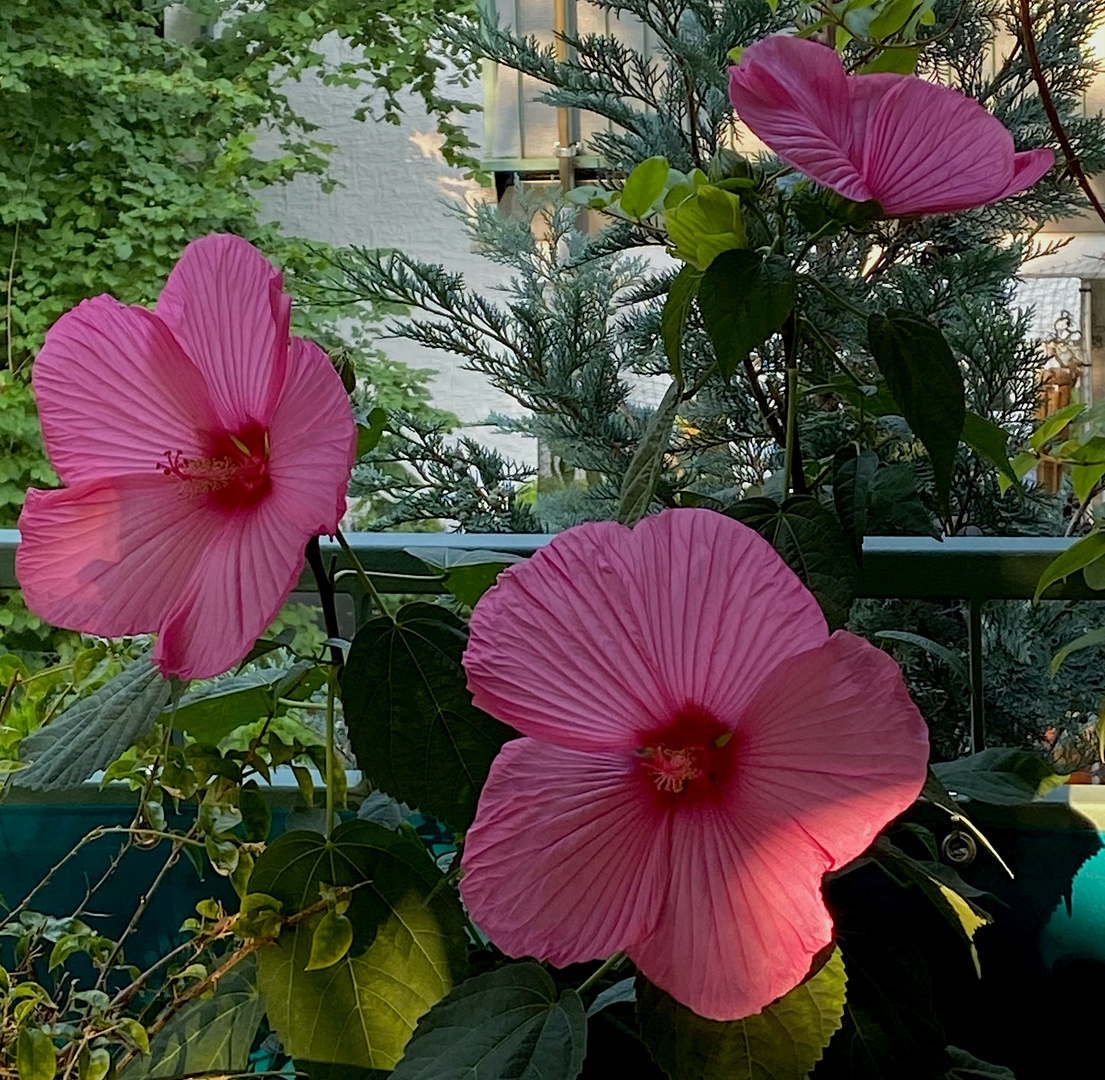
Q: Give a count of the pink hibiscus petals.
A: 14